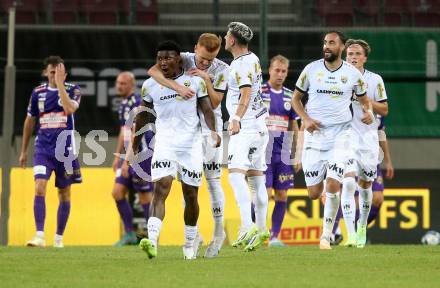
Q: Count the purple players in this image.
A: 4